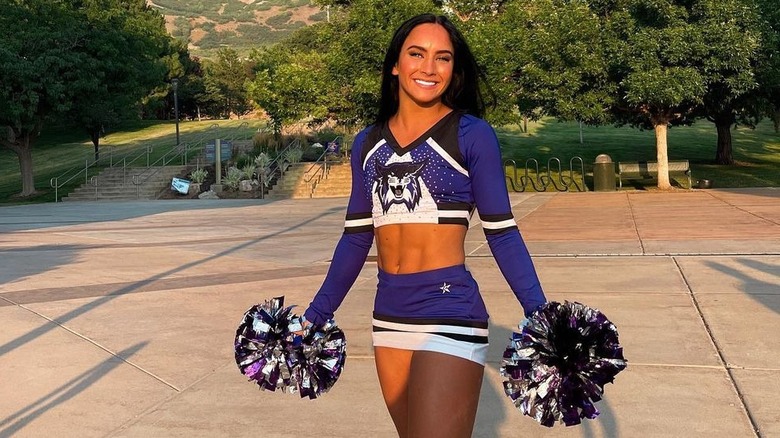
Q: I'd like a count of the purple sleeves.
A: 2